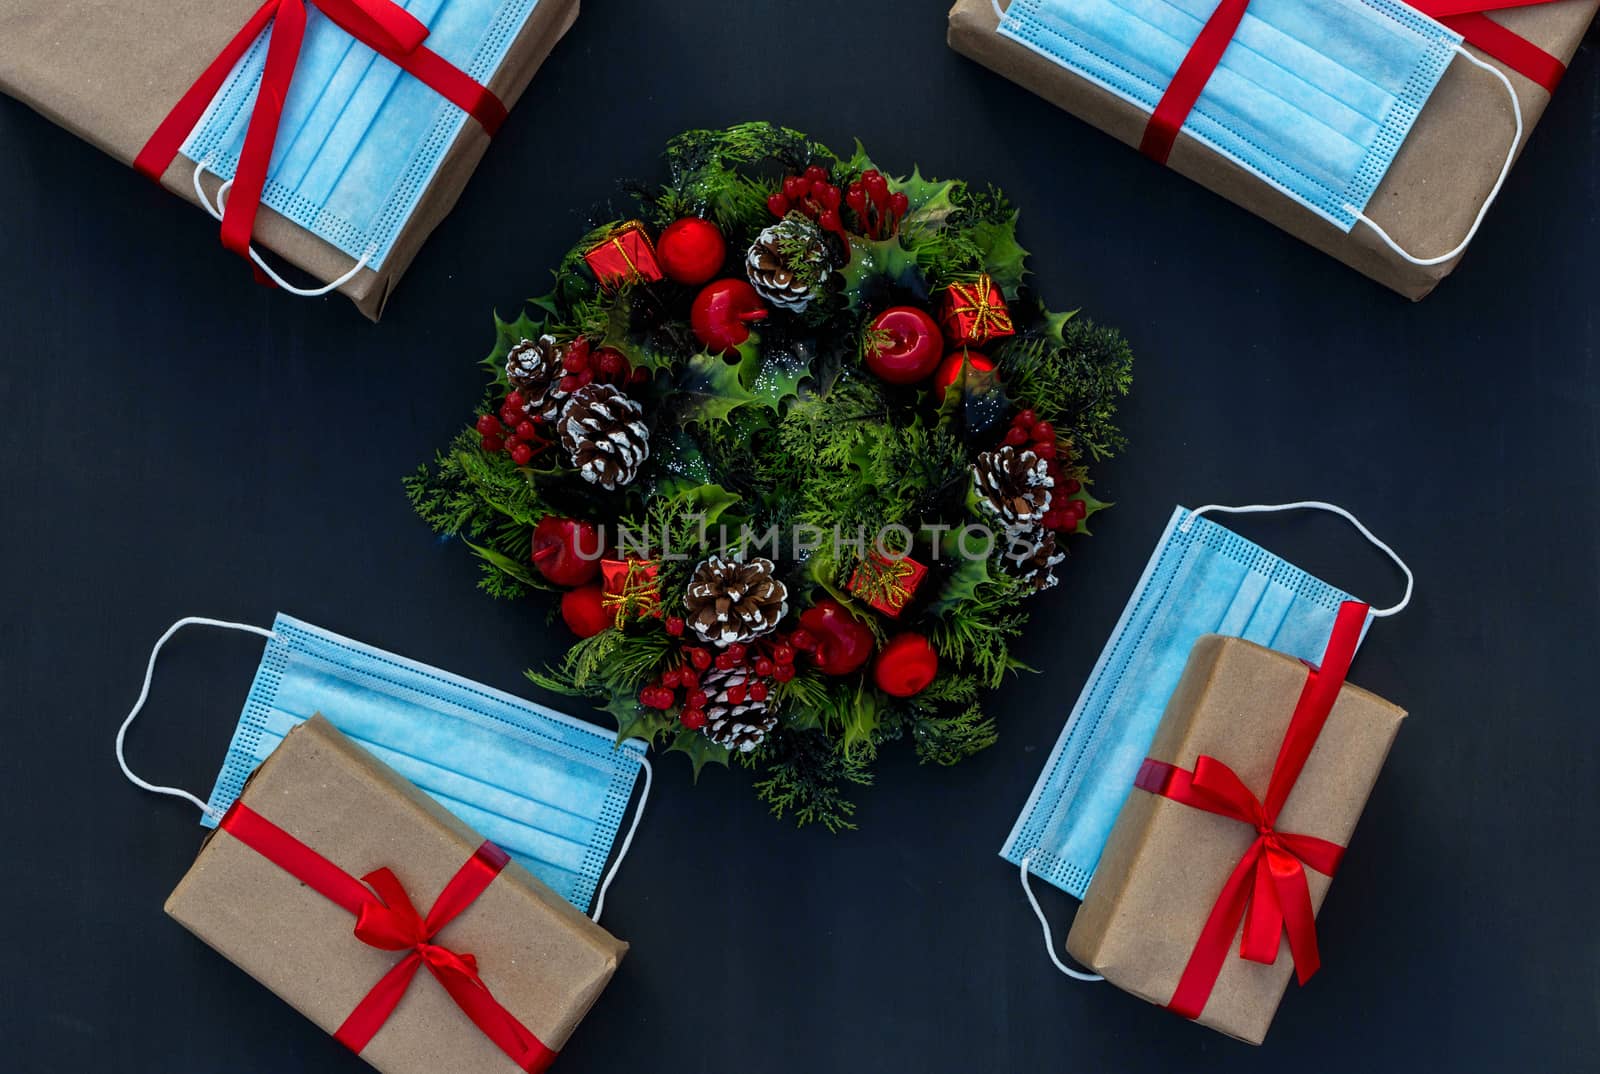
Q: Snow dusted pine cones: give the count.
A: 7